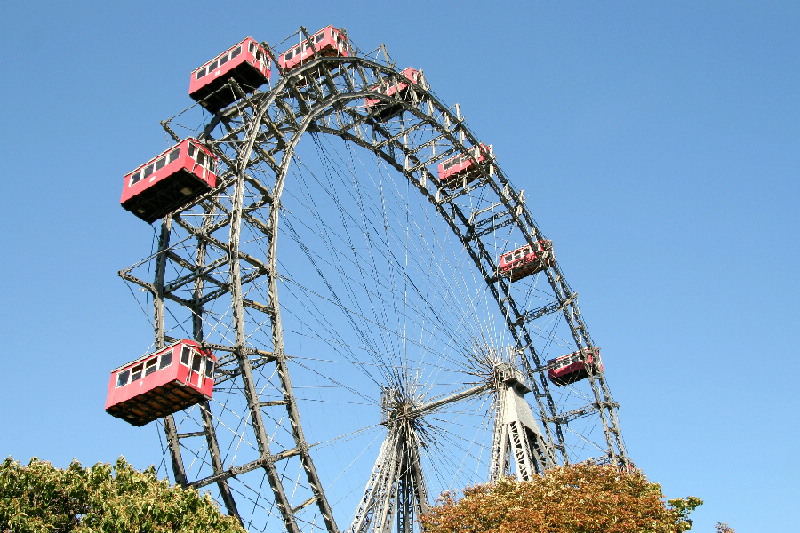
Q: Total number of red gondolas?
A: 8